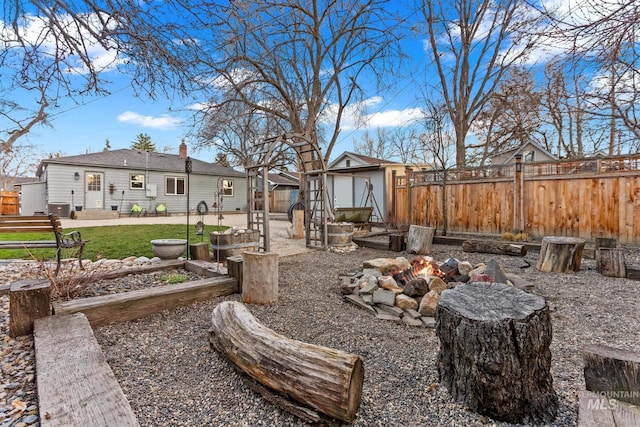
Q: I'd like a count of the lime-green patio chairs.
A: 2